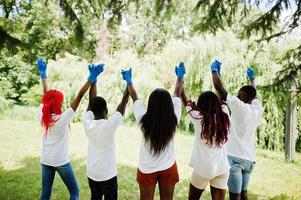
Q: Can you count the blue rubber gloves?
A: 10